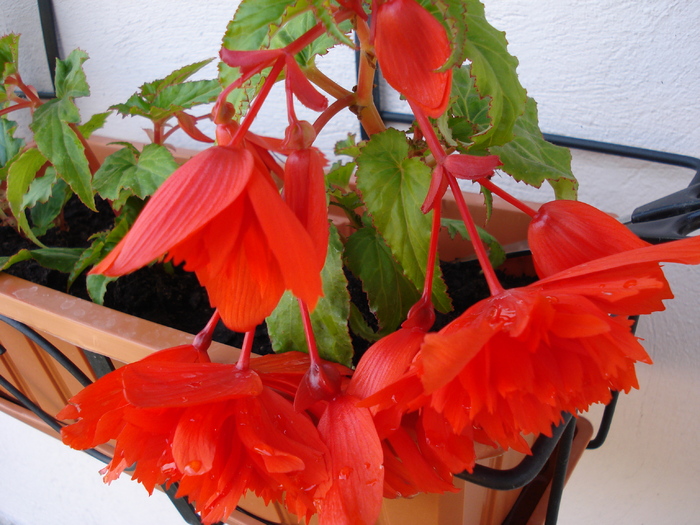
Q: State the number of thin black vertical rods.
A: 2